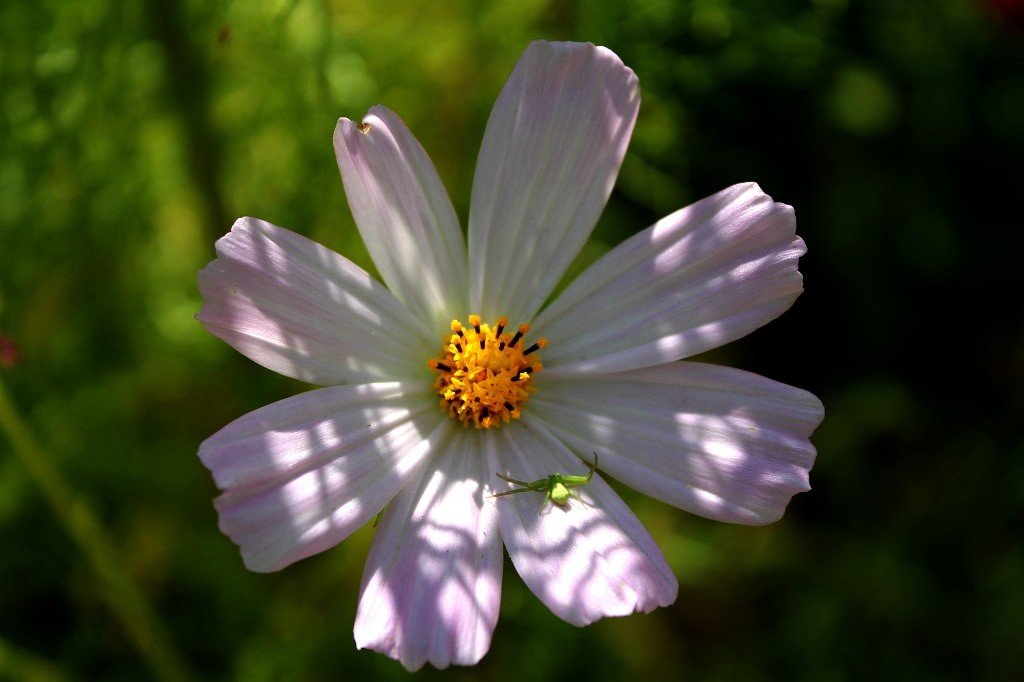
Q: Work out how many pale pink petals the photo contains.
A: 8